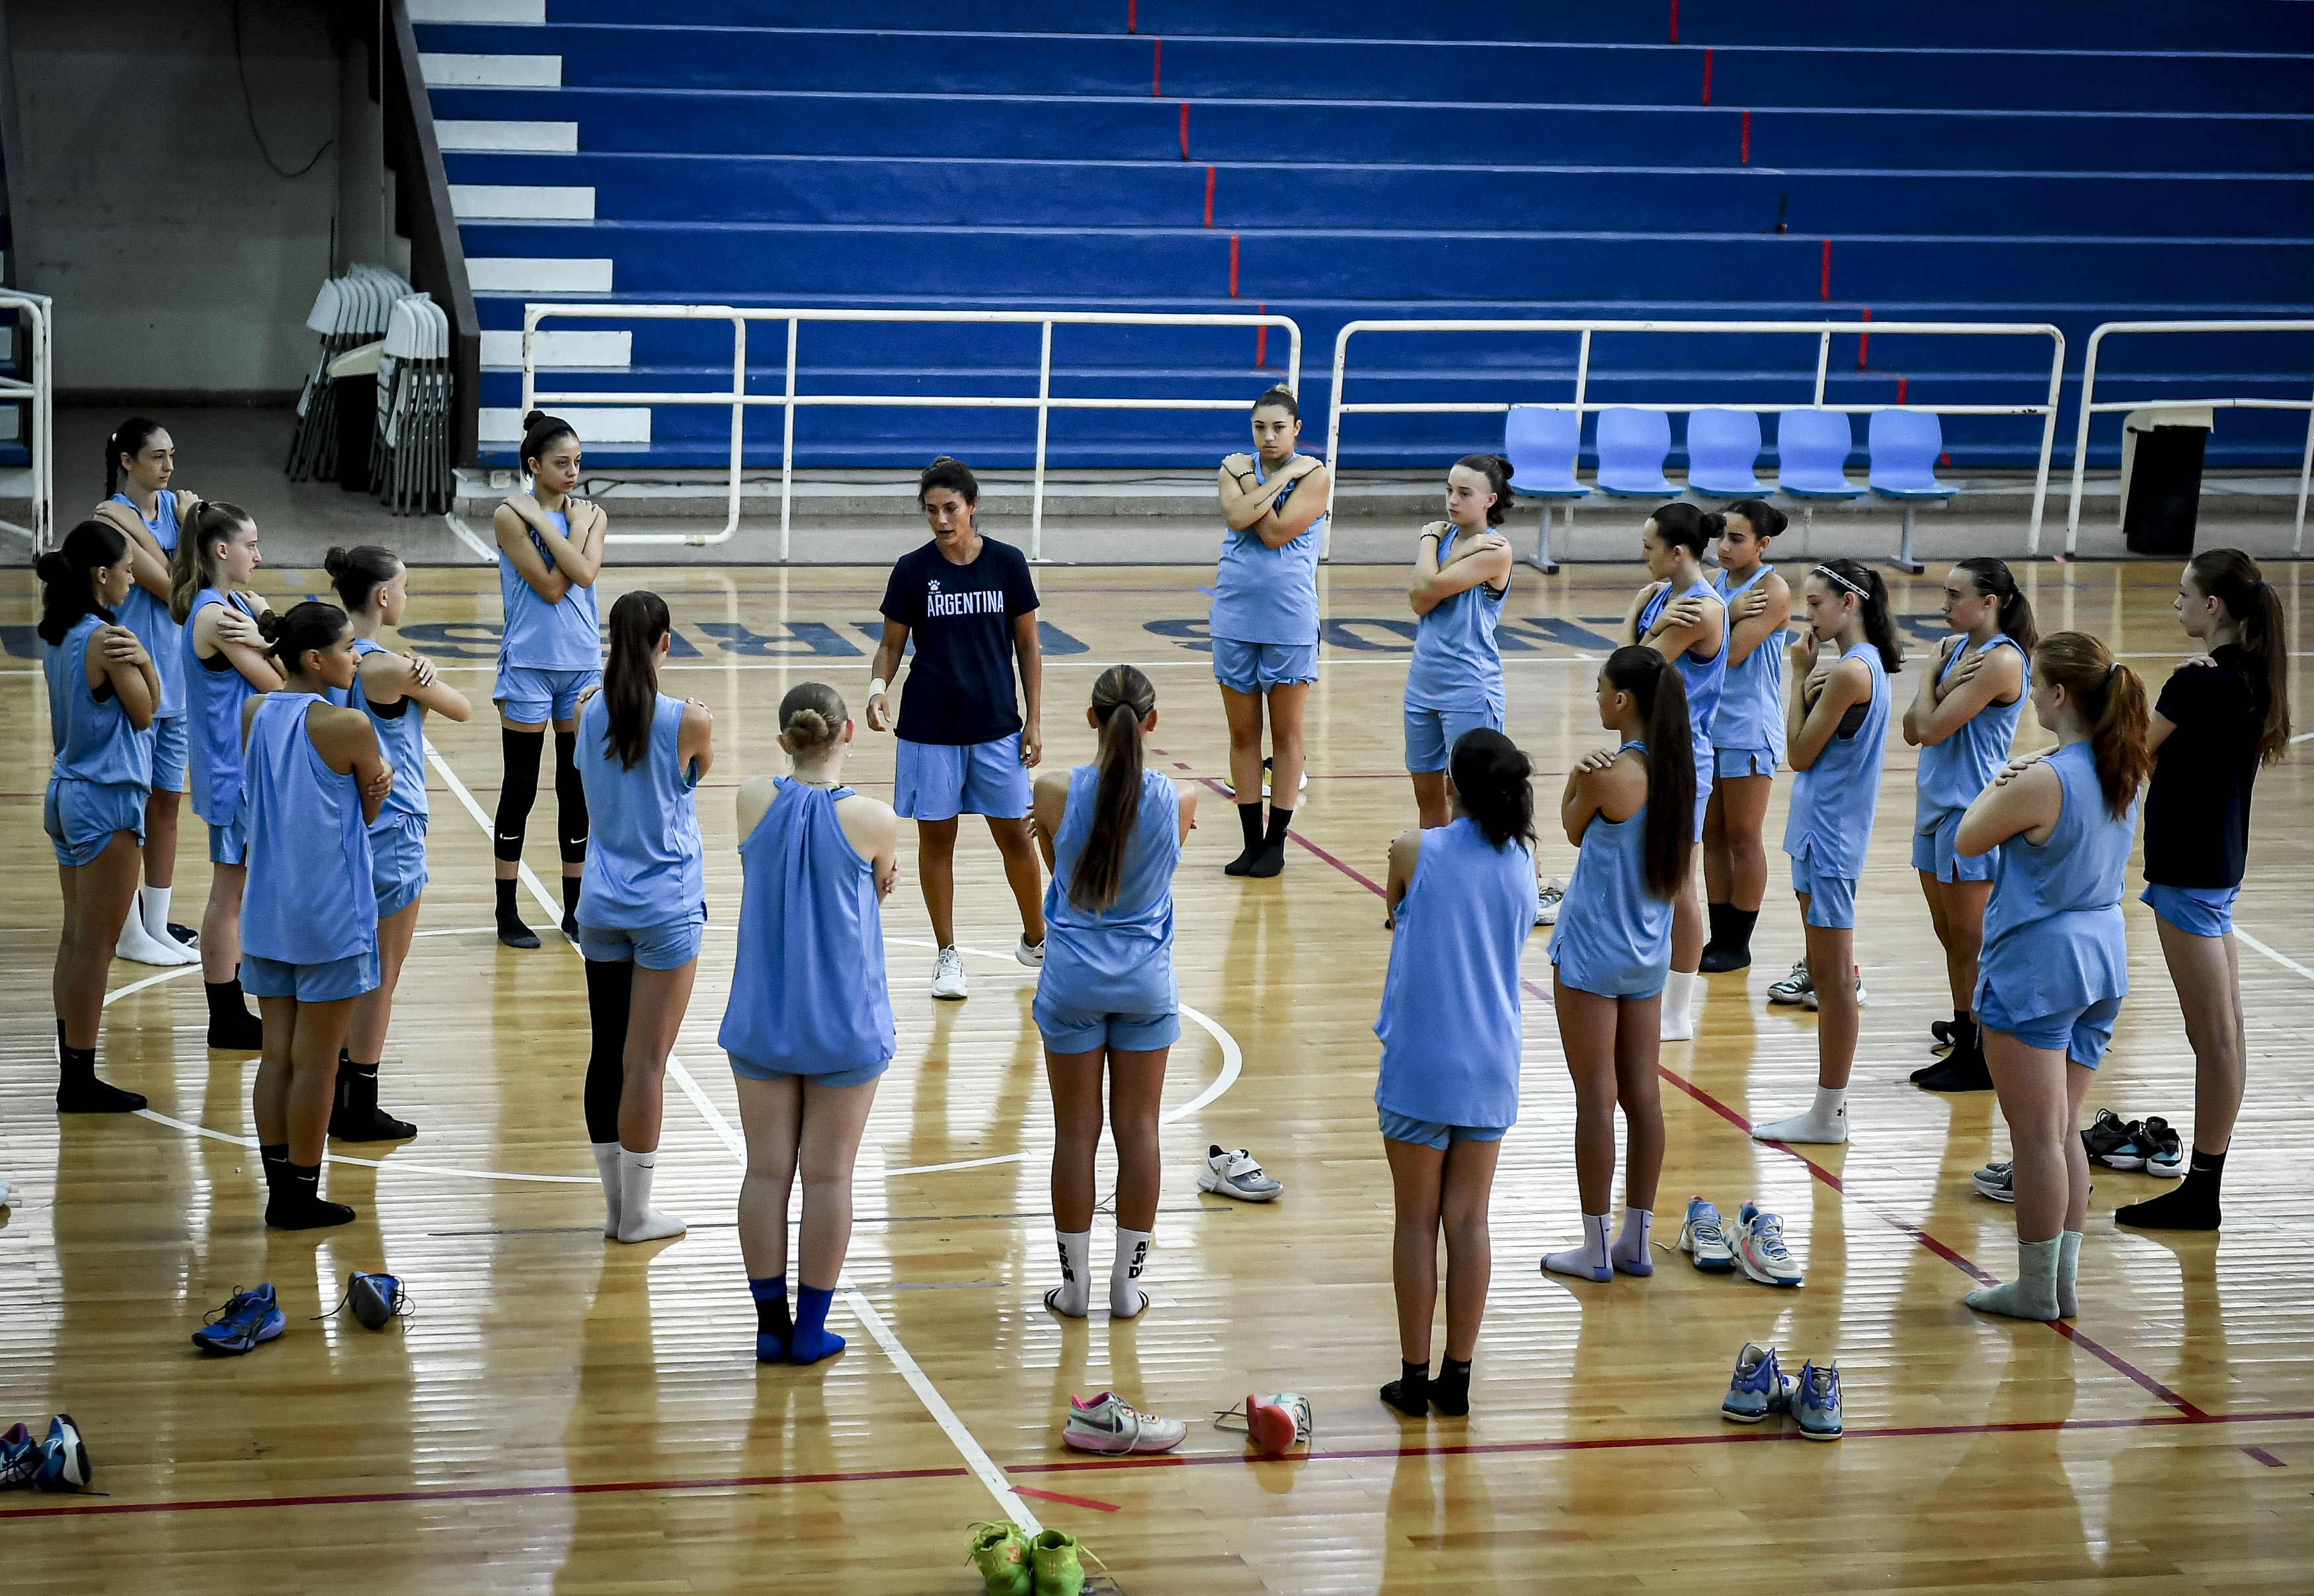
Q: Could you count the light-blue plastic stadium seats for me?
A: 5